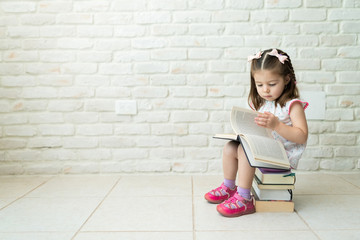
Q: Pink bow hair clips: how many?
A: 2